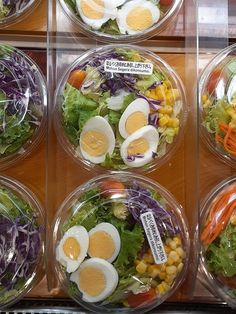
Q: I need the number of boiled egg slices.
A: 8